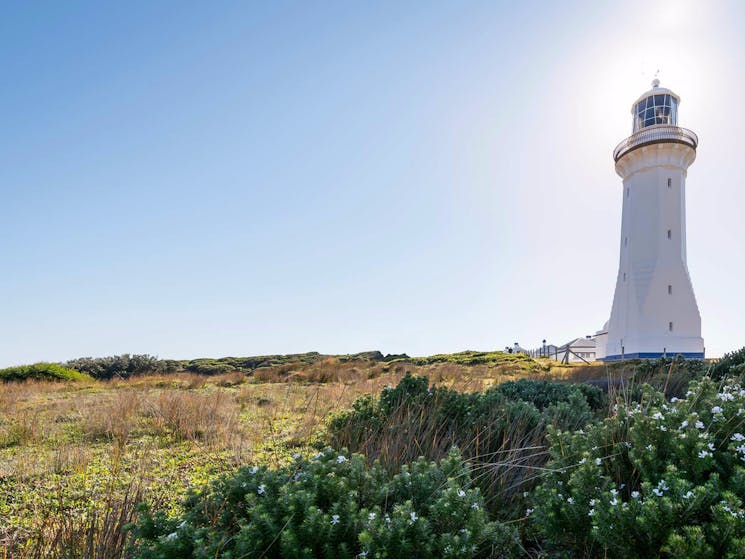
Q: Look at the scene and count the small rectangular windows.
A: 7